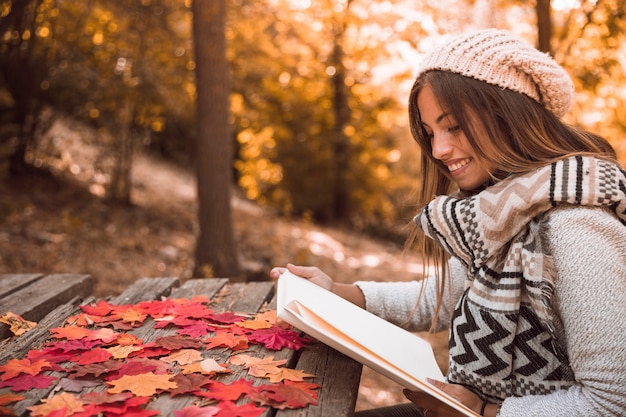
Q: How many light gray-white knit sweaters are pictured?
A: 1